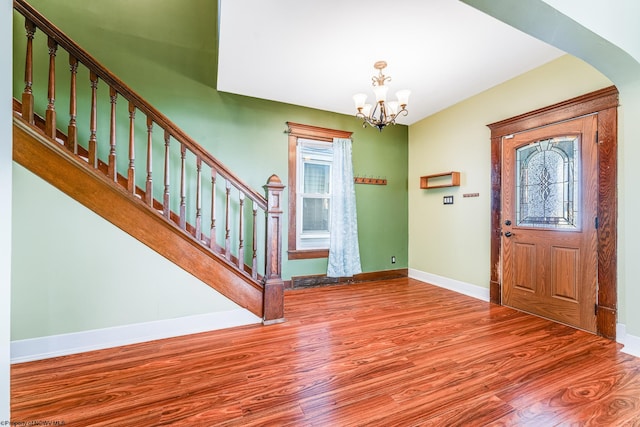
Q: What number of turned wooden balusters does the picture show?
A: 14